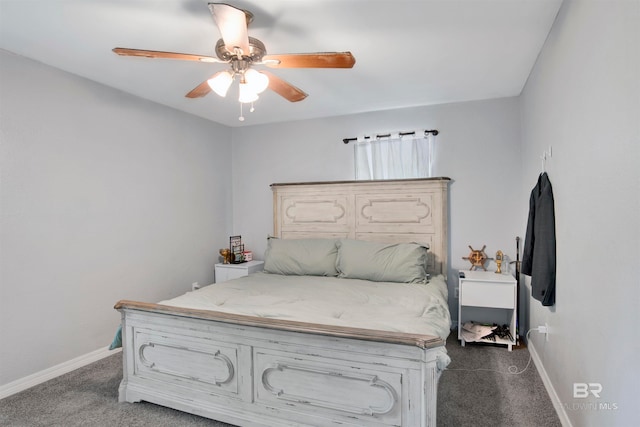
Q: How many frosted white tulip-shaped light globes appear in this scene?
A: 3